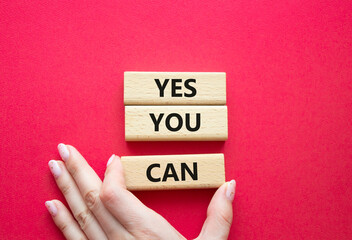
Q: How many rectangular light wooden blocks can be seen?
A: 3